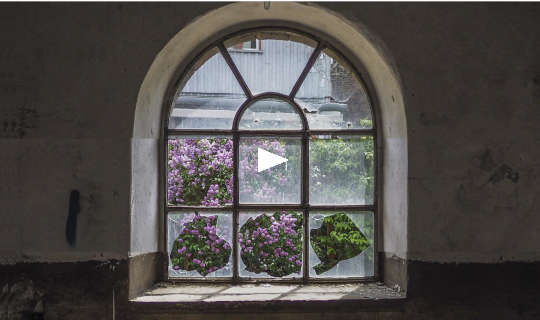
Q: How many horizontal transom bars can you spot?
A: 2